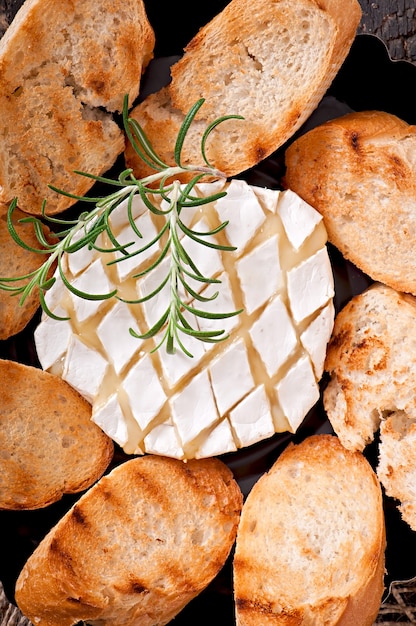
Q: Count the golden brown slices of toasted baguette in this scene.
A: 8